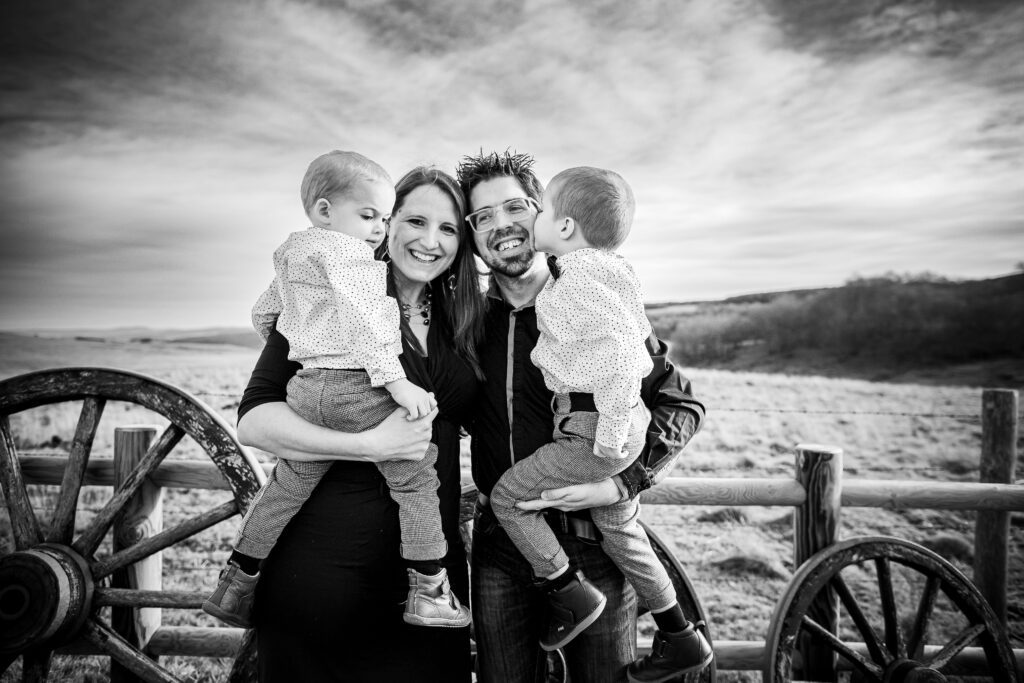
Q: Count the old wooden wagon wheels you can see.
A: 3